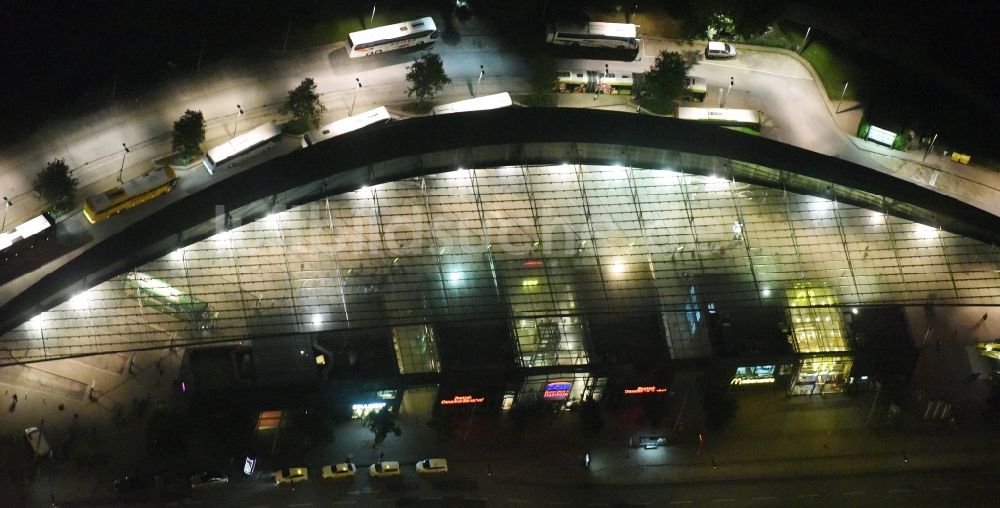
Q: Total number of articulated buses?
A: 1